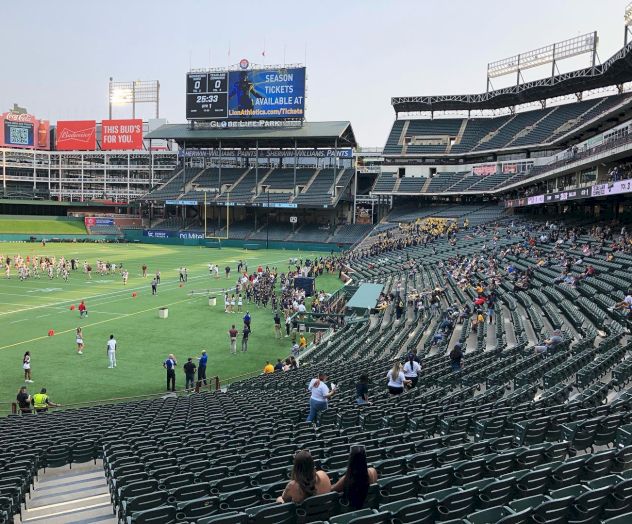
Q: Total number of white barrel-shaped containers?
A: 2